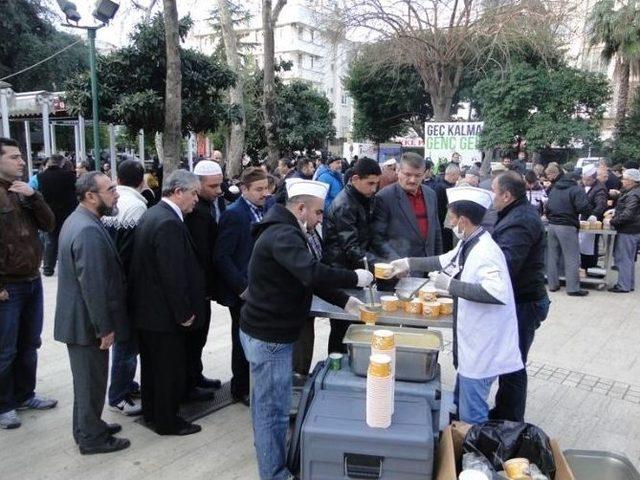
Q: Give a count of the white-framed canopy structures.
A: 1